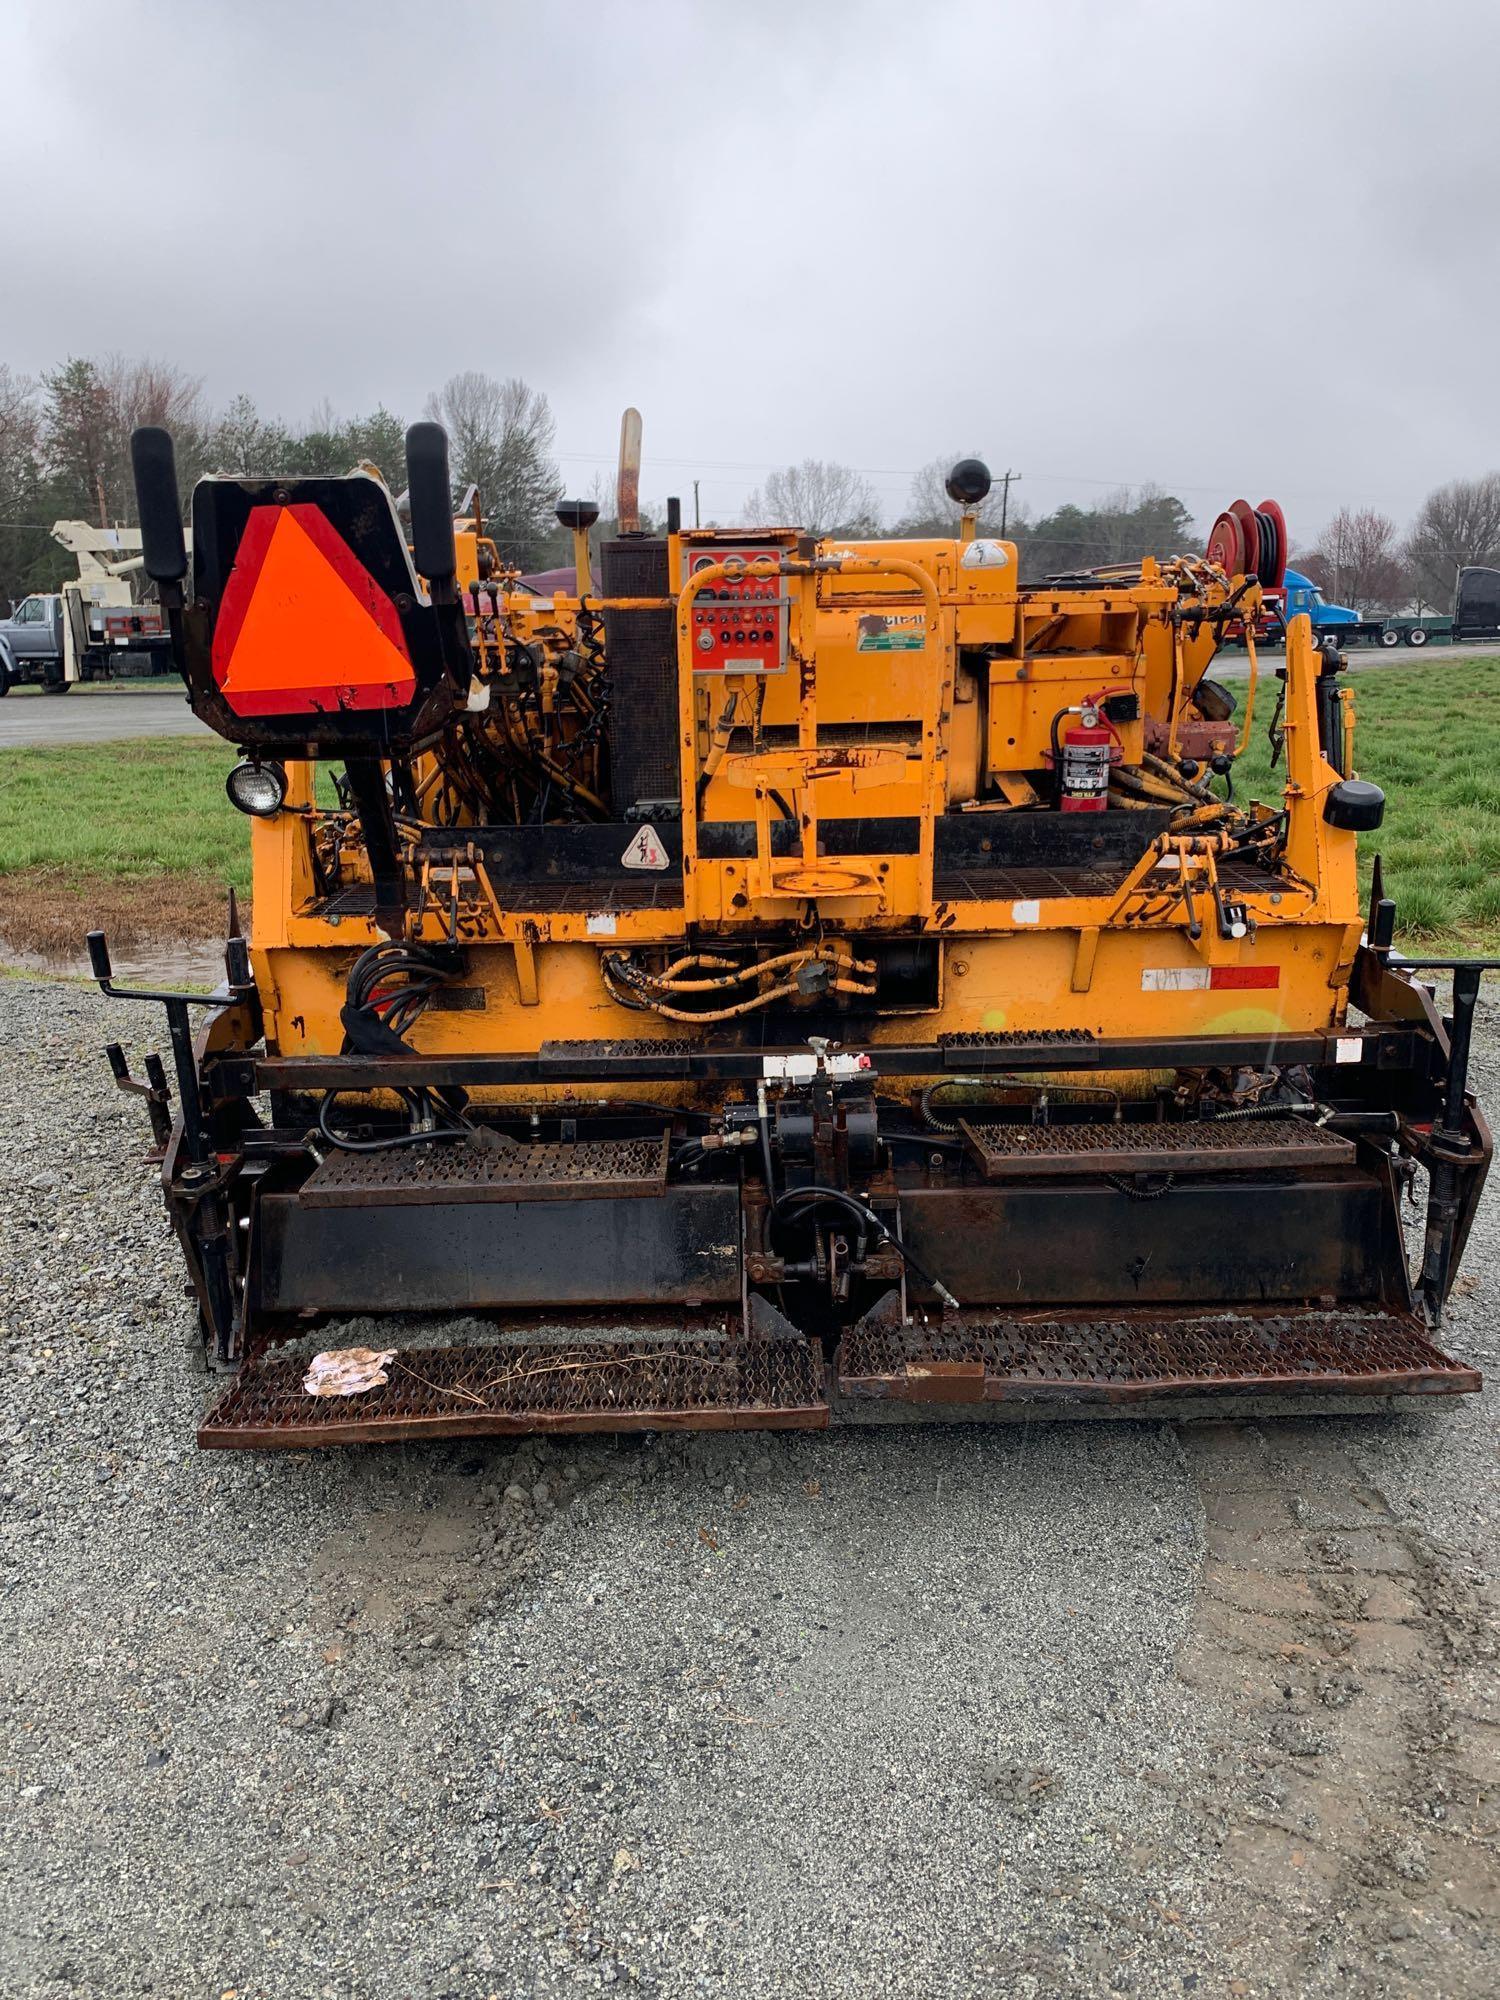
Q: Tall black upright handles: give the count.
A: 2